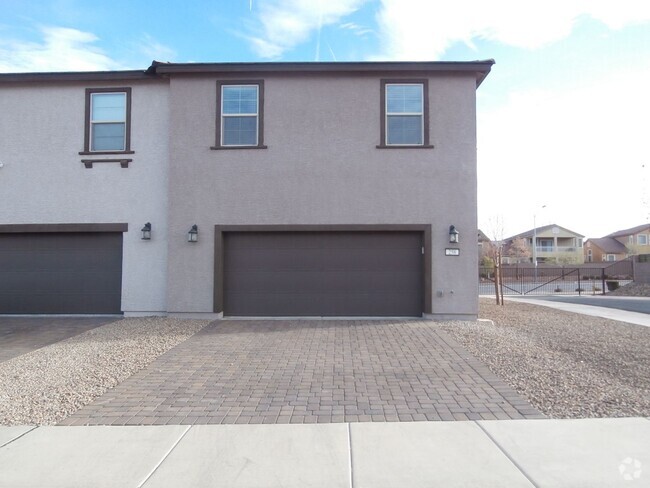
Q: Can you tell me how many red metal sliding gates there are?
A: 0